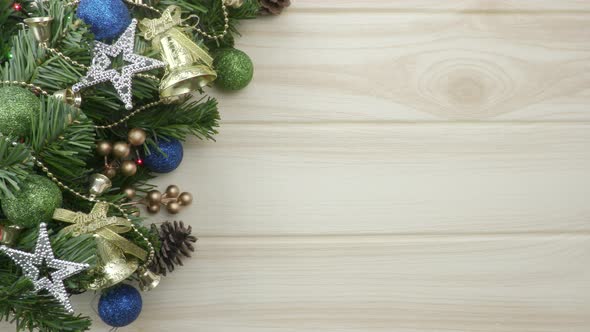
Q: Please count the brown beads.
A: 12